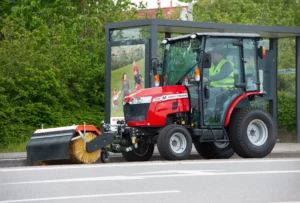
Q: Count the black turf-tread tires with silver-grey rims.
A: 4